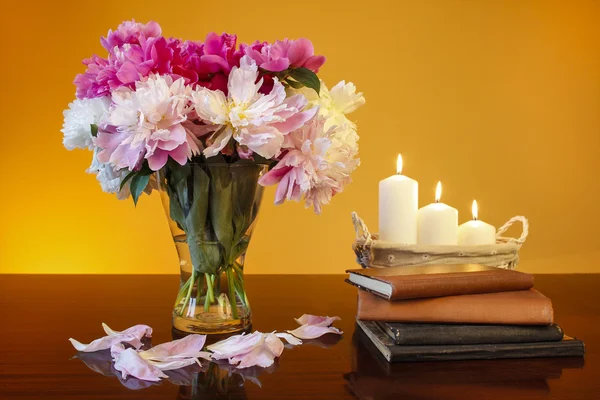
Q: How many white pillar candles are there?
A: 3